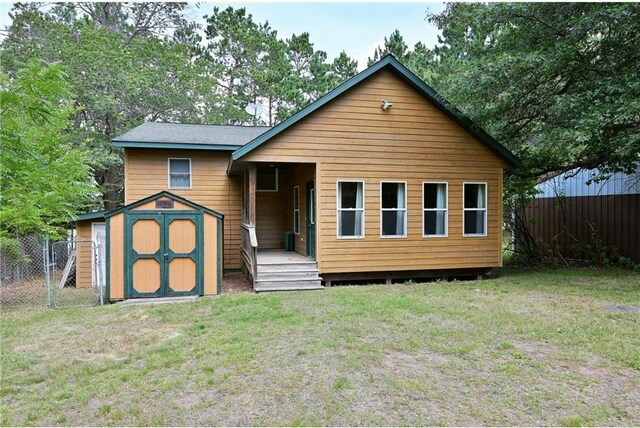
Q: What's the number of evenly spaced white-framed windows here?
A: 4